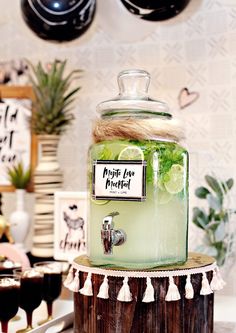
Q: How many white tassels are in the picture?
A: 11